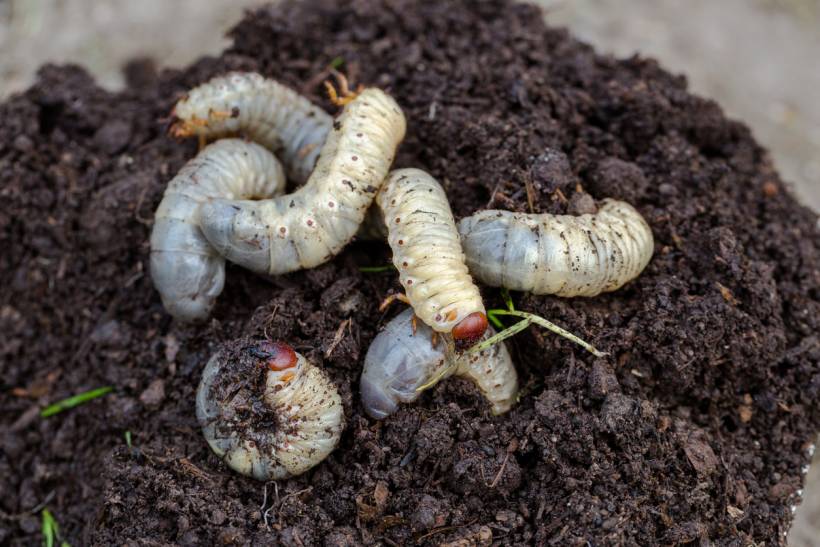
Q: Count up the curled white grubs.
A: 7